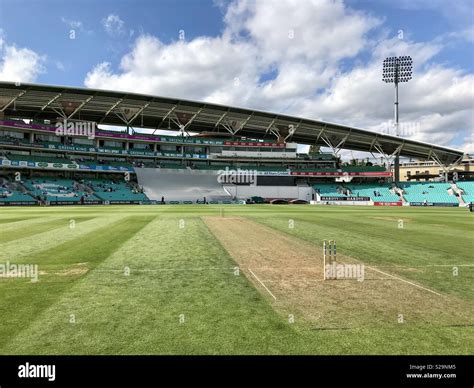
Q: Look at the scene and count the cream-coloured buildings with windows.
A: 1